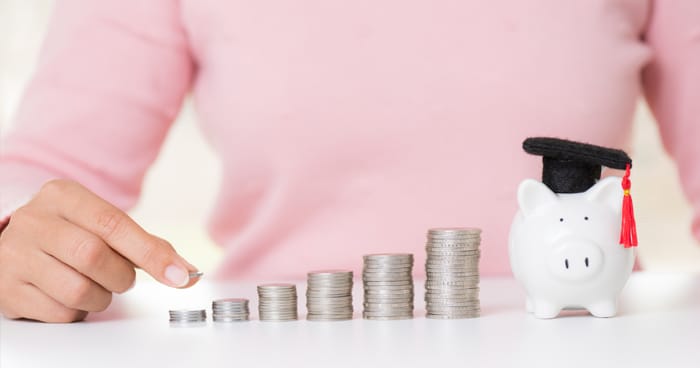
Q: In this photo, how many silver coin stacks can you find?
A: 6